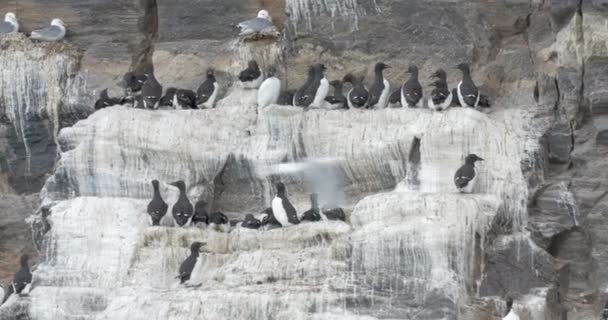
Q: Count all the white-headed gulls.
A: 3